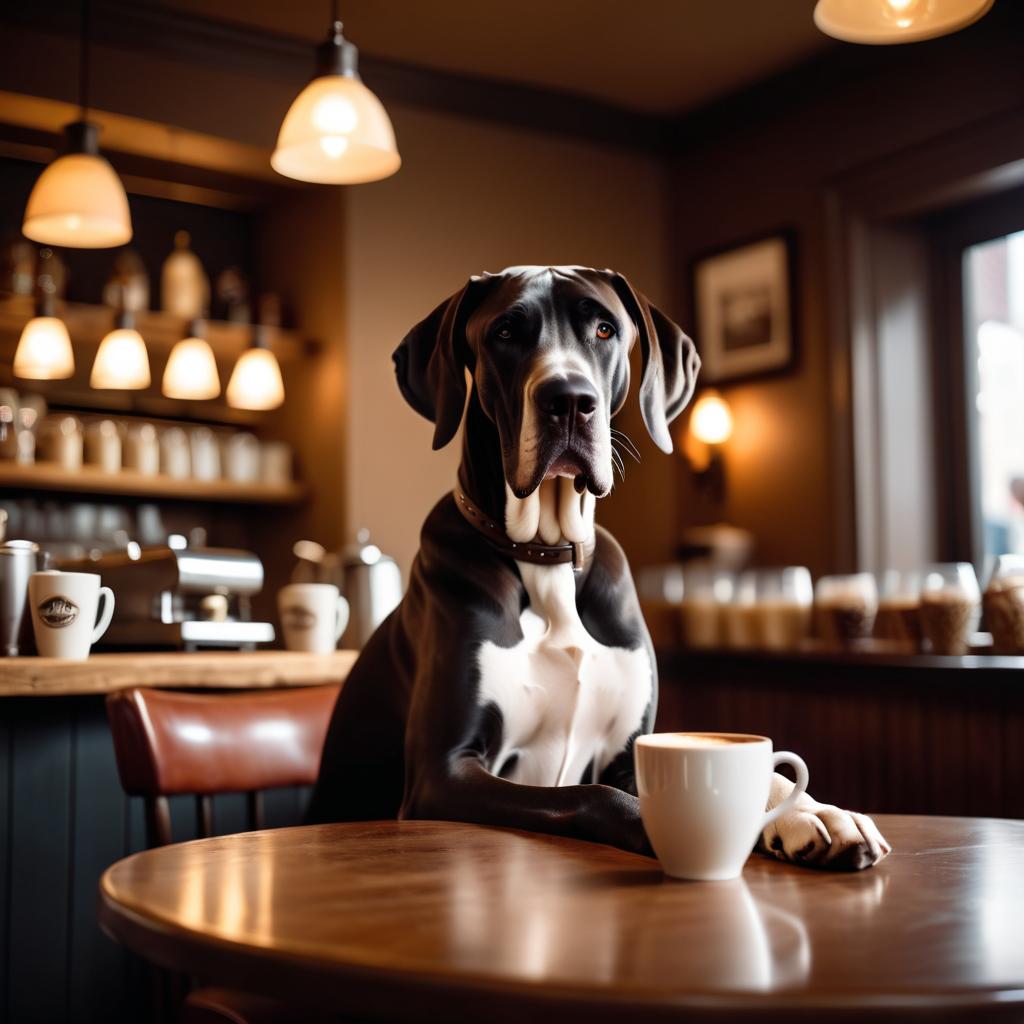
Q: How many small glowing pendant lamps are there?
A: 4